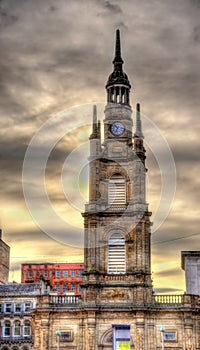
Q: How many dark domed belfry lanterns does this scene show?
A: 1